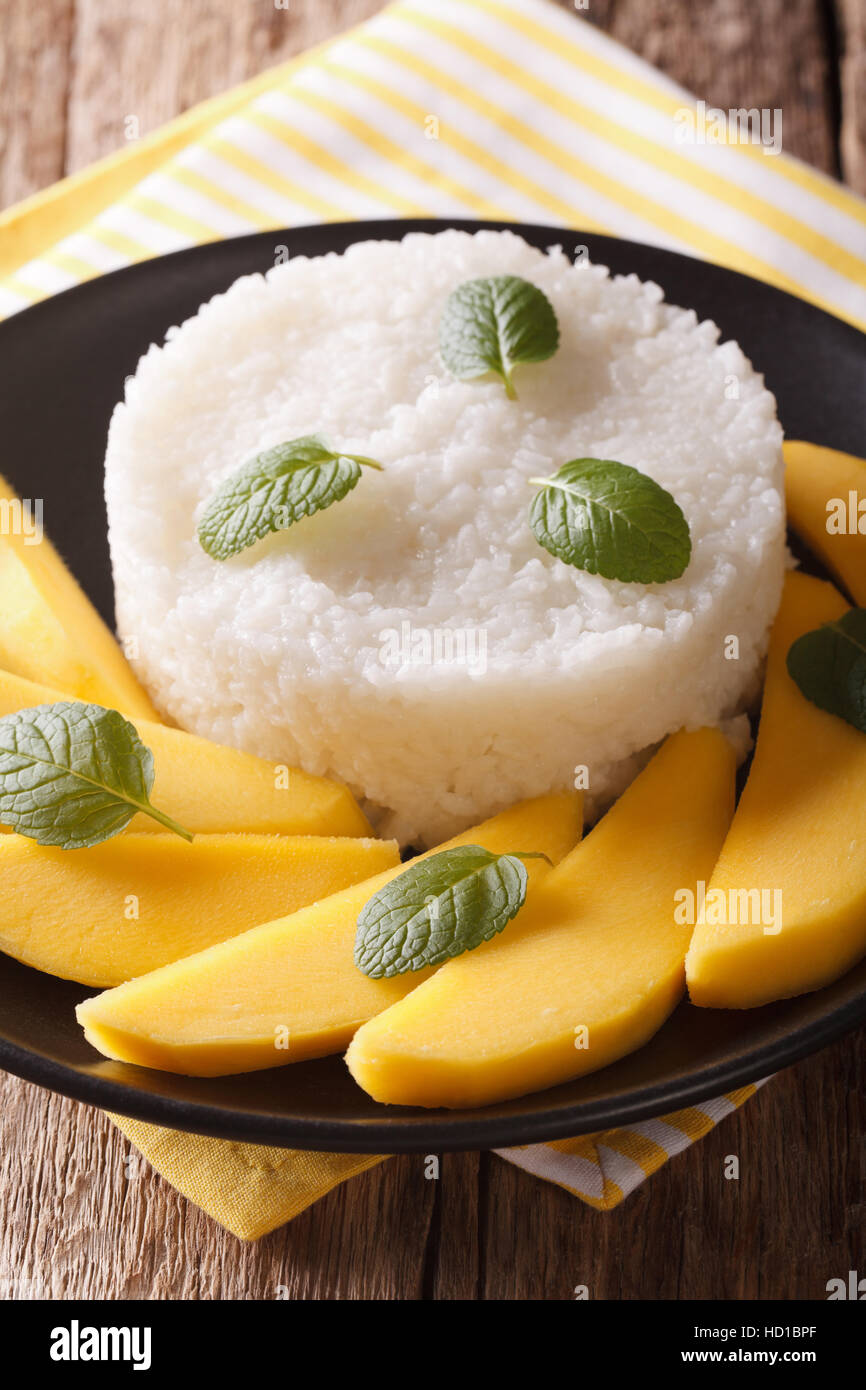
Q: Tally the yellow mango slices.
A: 7